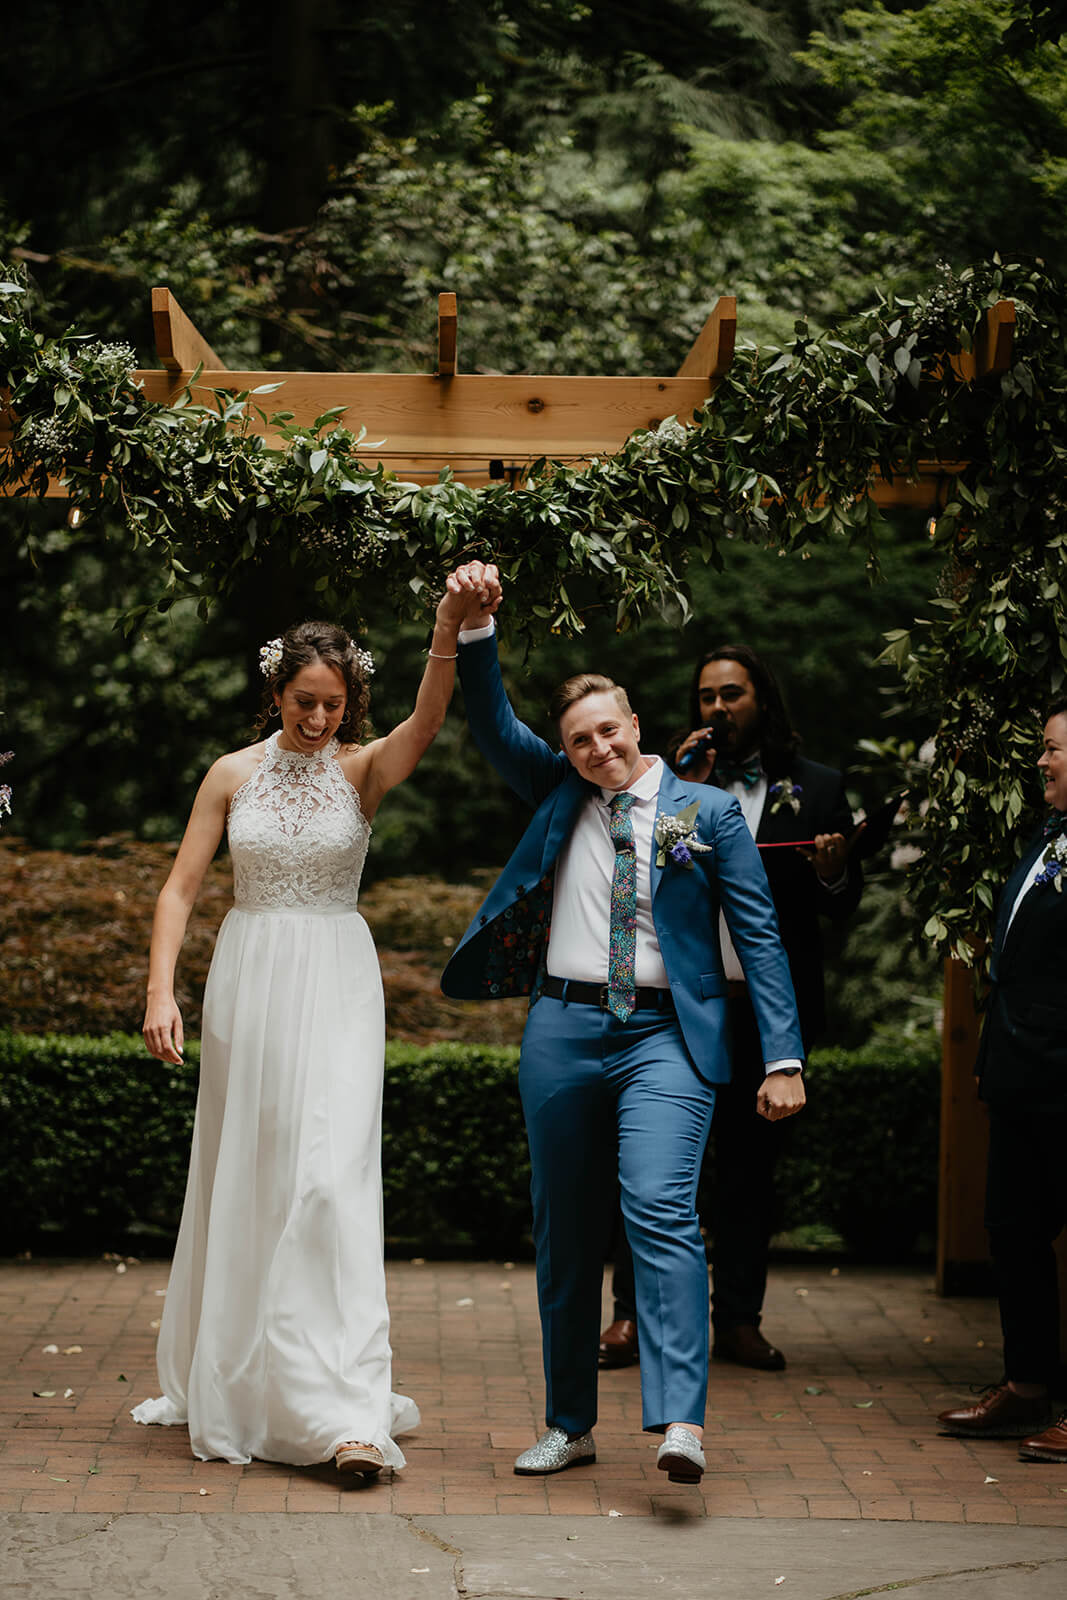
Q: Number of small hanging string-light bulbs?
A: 2